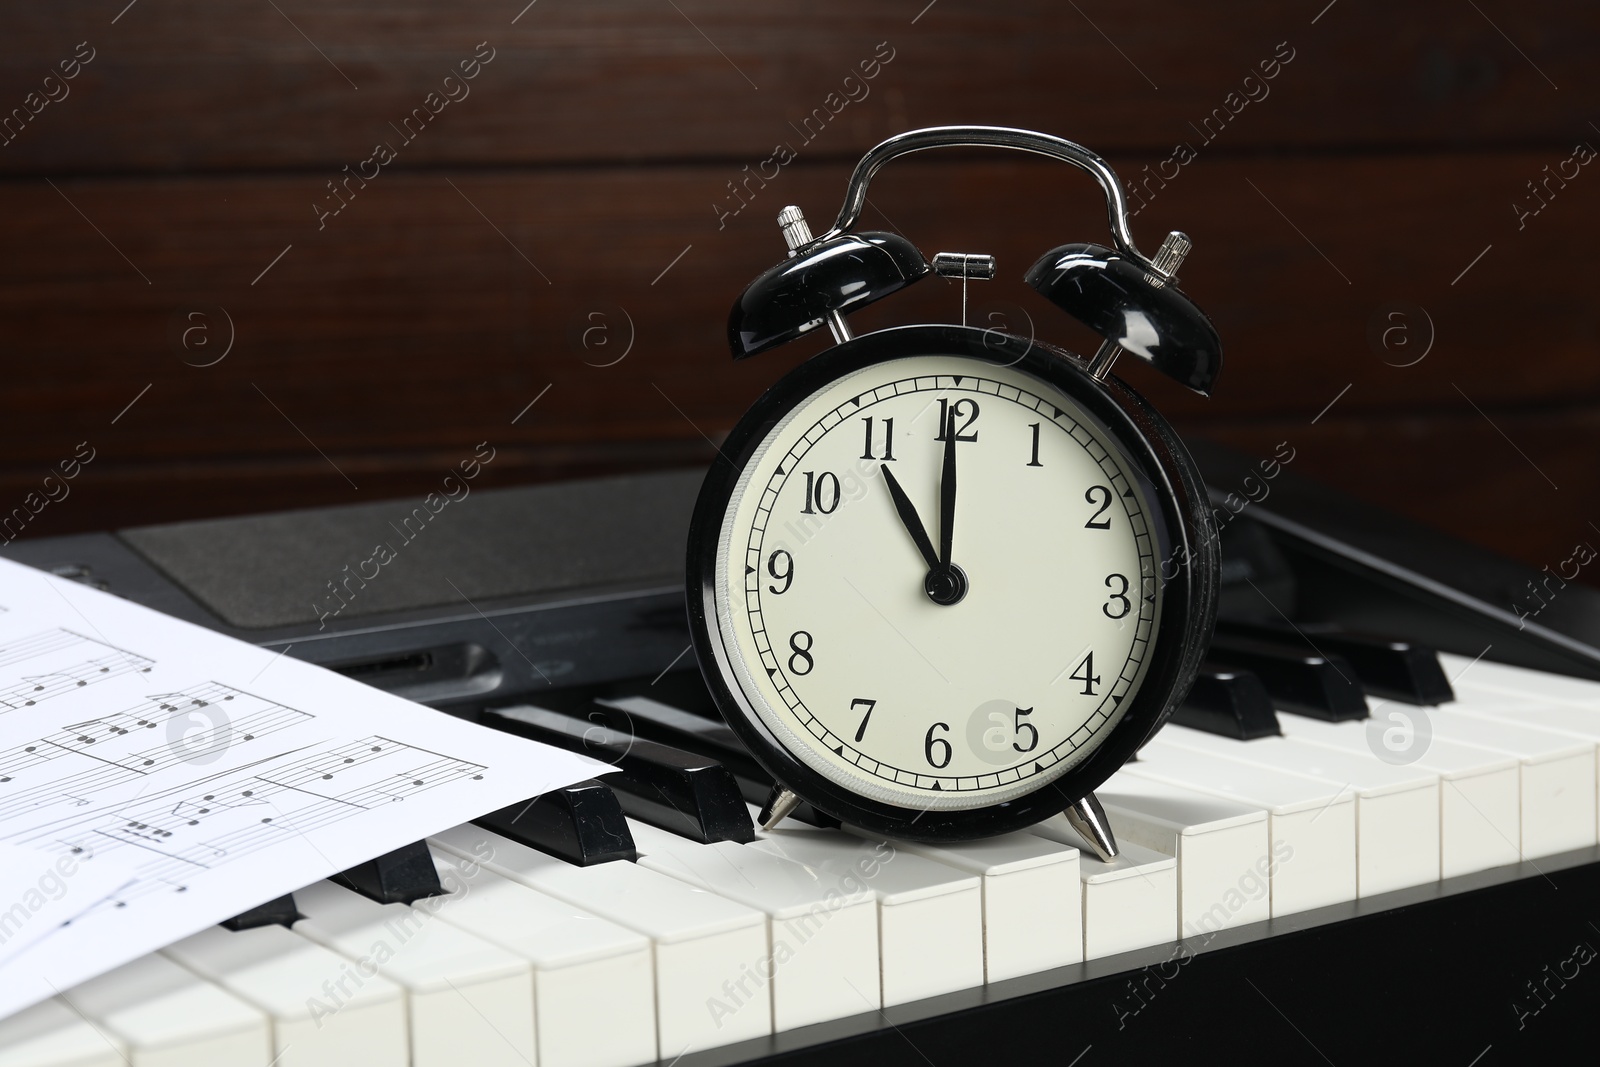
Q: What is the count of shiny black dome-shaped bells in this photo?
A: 2